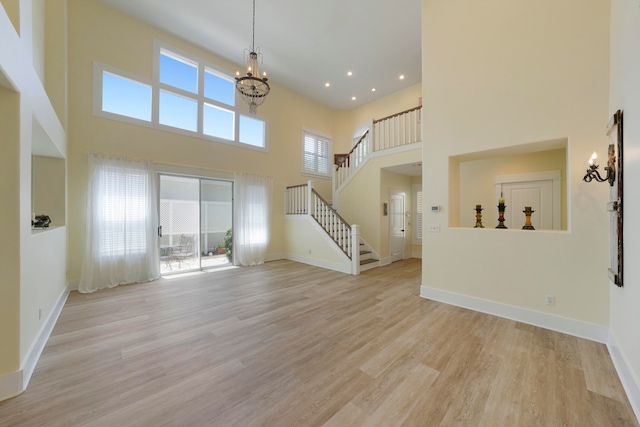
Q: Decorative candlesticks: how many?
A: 3